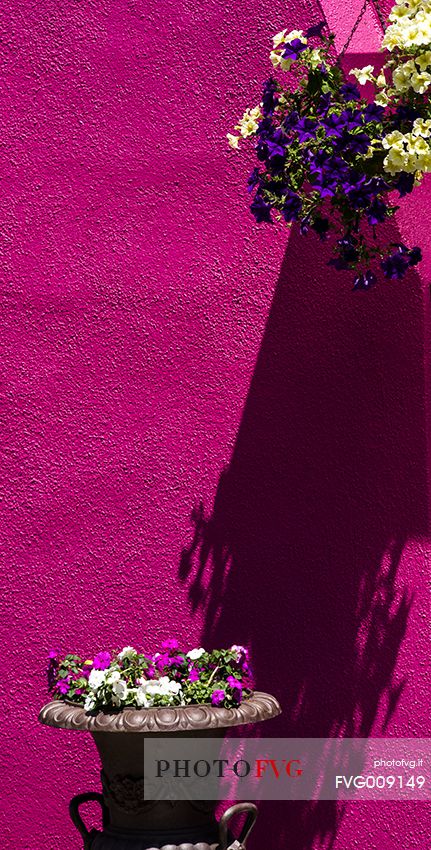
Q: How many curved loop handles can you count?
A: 2